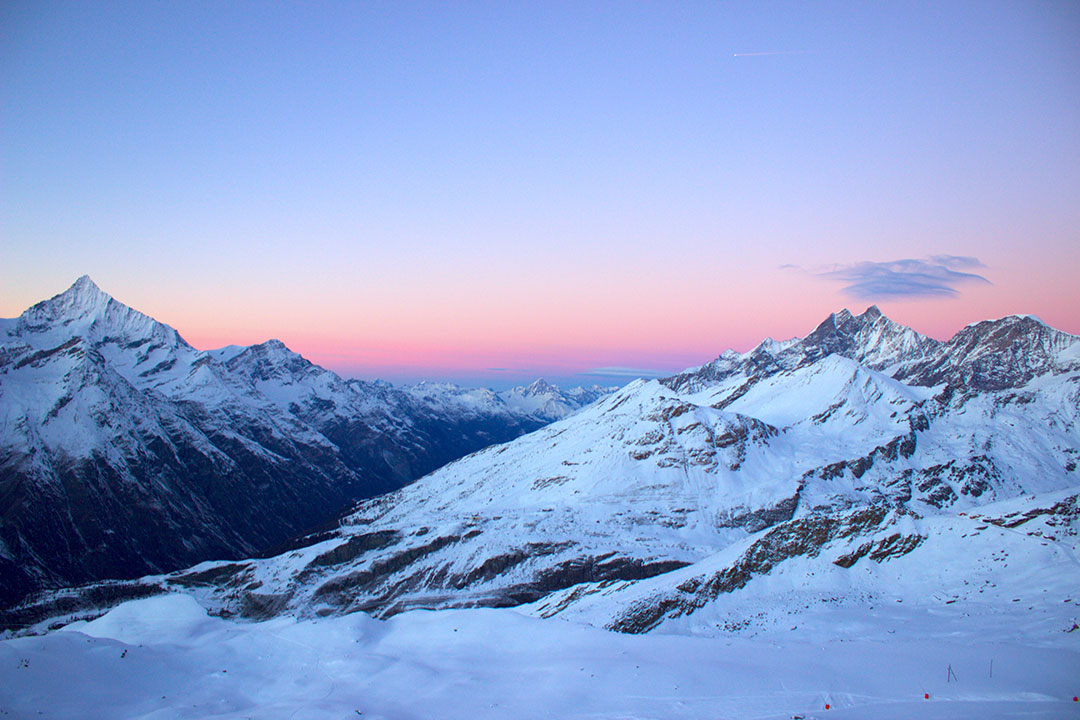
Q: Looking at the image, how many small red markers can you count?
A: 3